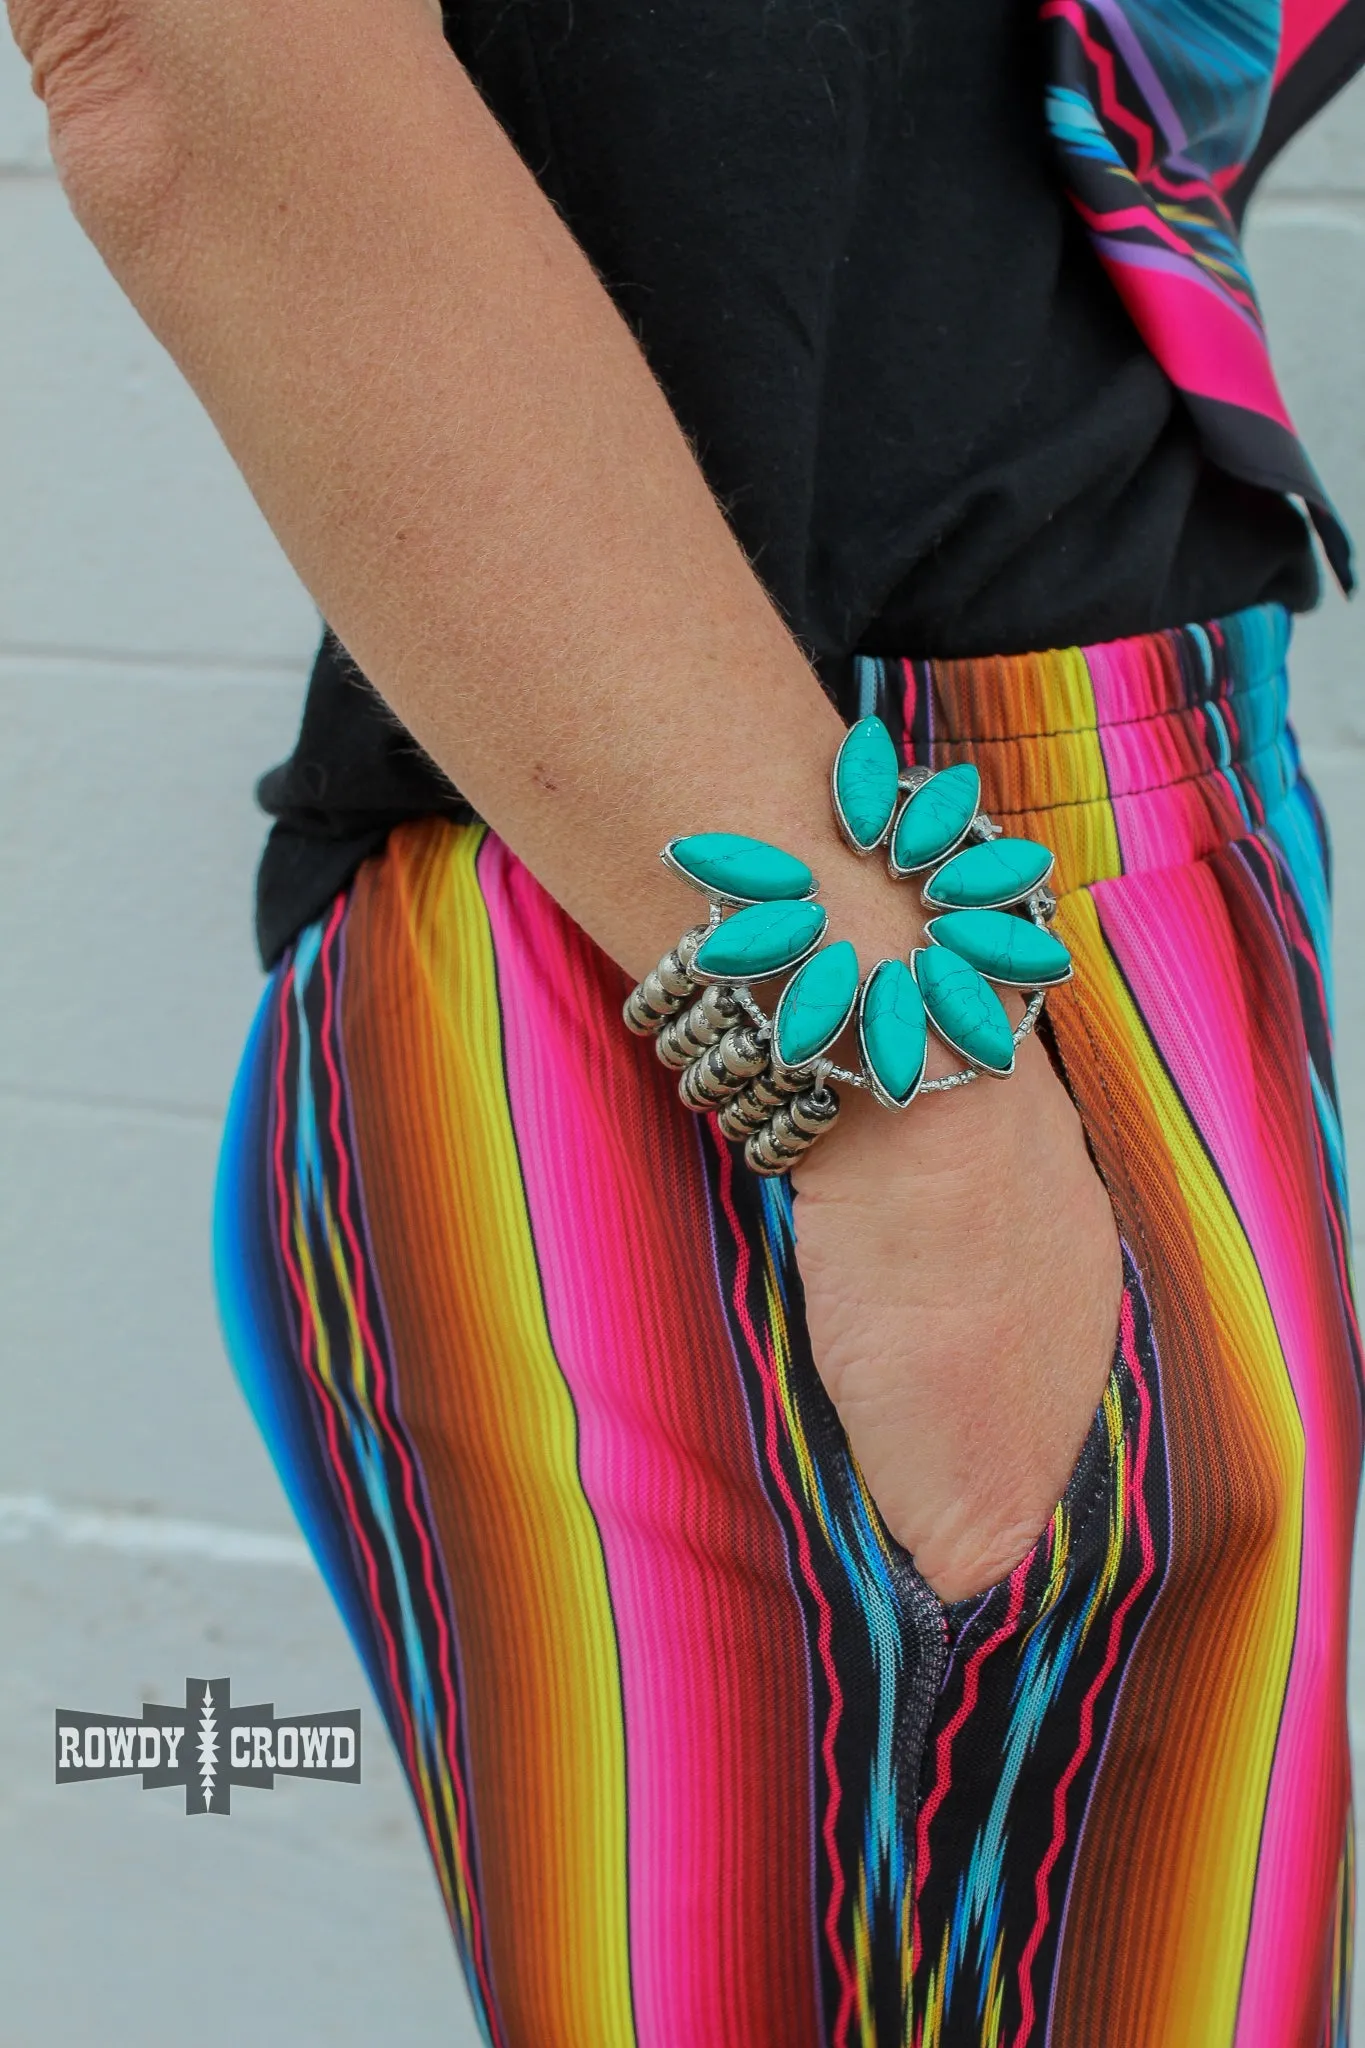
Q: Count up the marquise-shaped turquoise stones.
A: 9